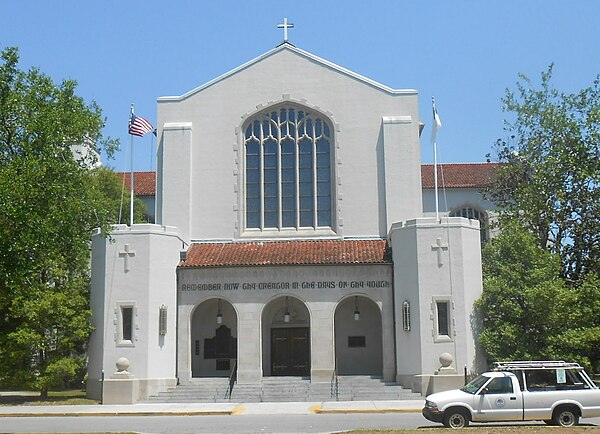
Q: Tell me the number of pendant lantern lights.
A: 3